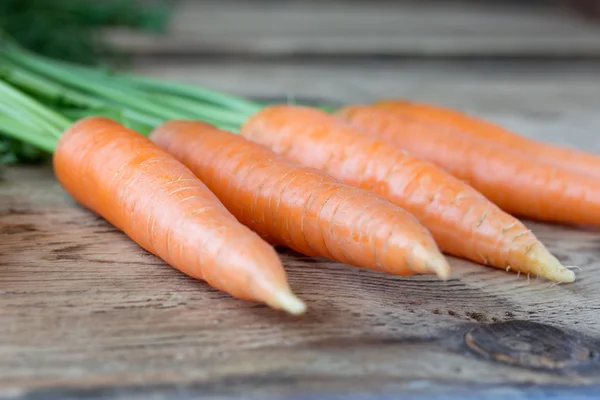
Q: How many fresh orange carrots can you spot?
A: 5